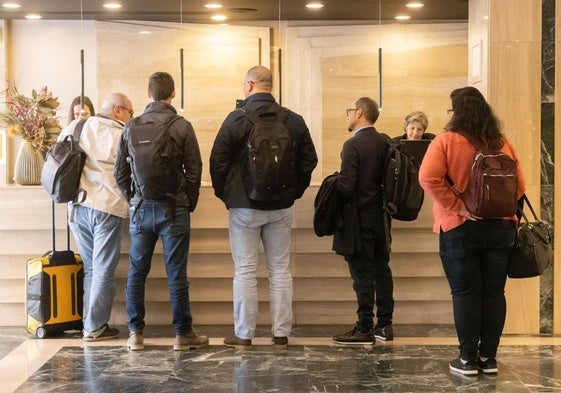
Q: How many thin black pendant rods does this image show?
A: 4